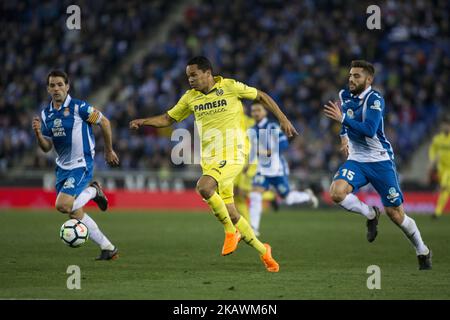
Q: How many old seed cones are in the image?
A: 0